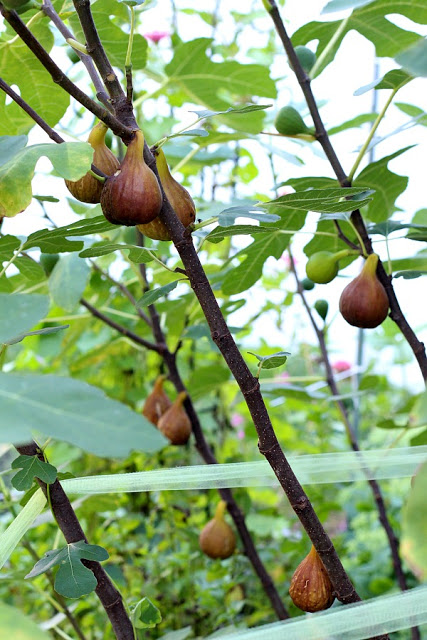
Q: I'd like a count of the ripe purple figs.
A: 8